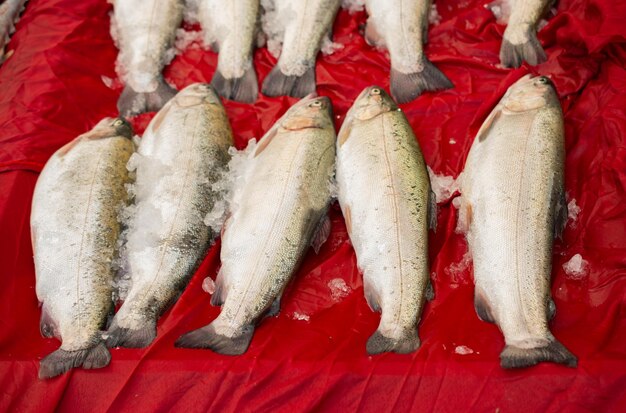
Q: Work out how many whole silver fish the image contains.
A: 5